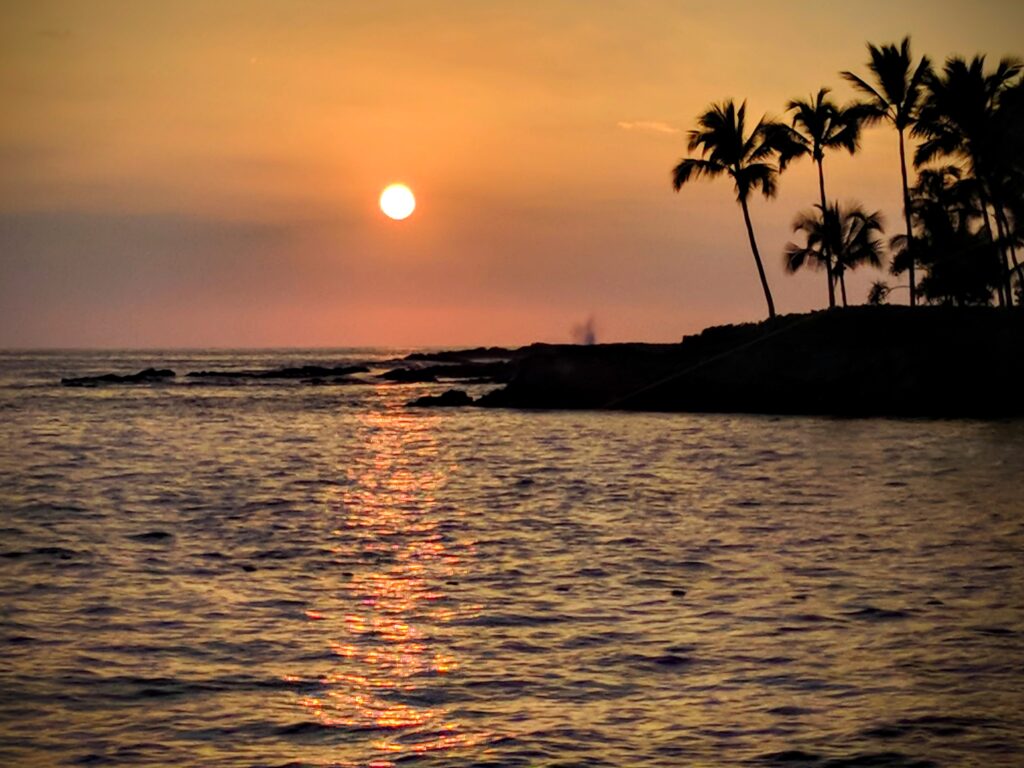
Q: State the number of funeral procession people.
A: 0